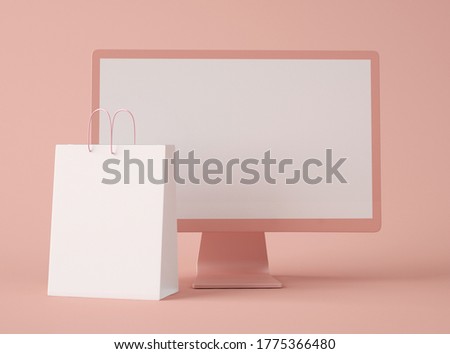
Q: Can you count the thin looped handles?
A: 2